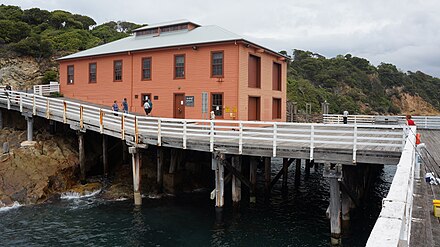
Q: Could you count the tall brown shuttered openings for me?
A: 4